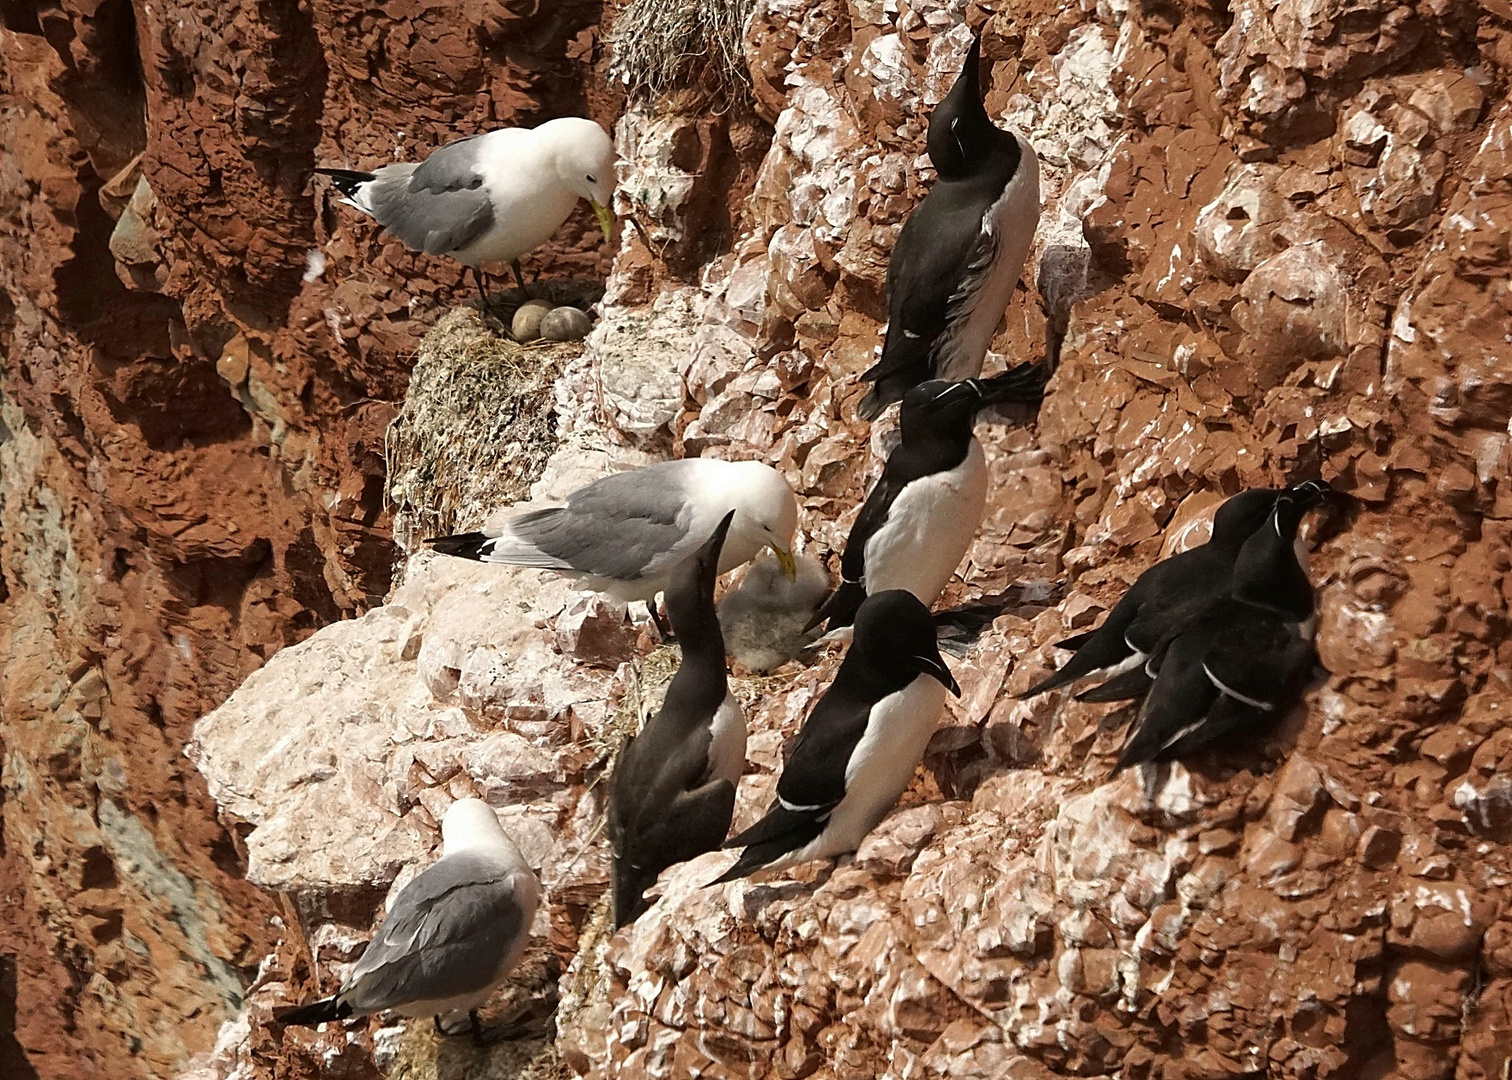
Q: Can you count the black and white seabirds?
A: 6